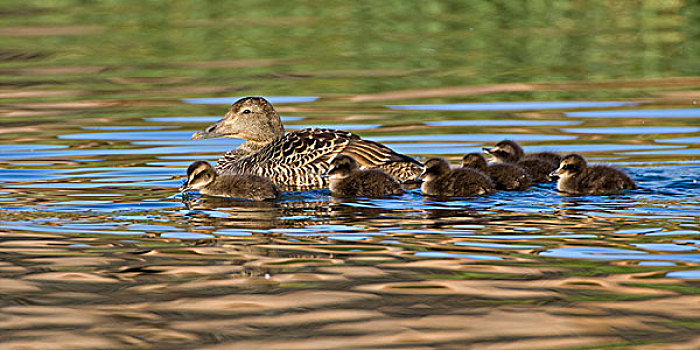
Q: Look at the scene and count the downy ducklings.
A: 6